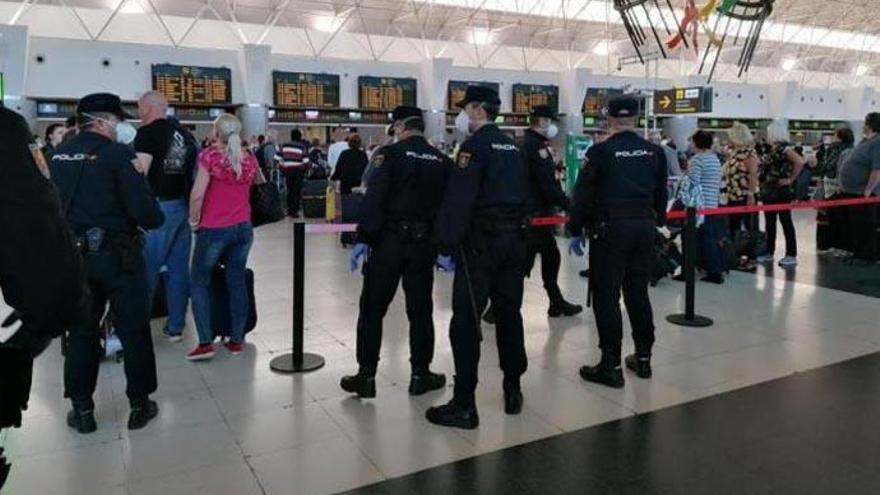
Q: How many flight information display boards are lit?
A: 6